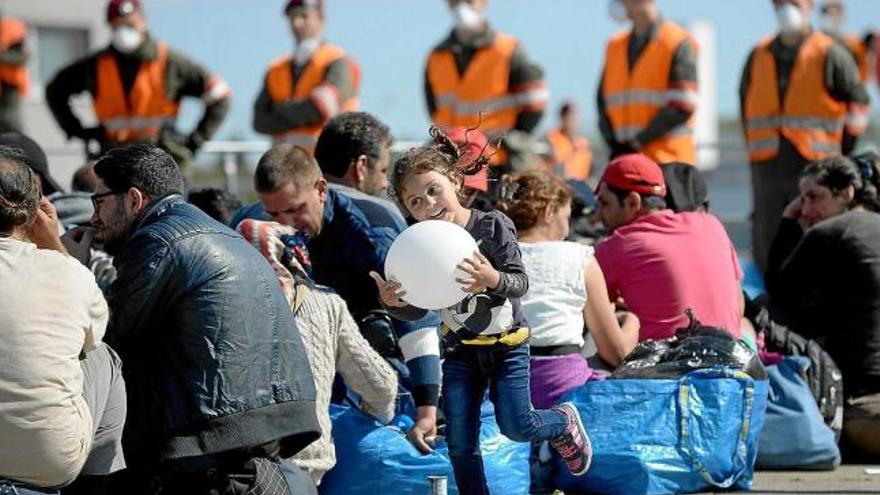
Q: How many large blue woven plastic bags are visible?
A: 2